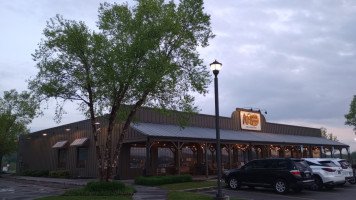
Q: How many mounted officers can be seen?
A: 0